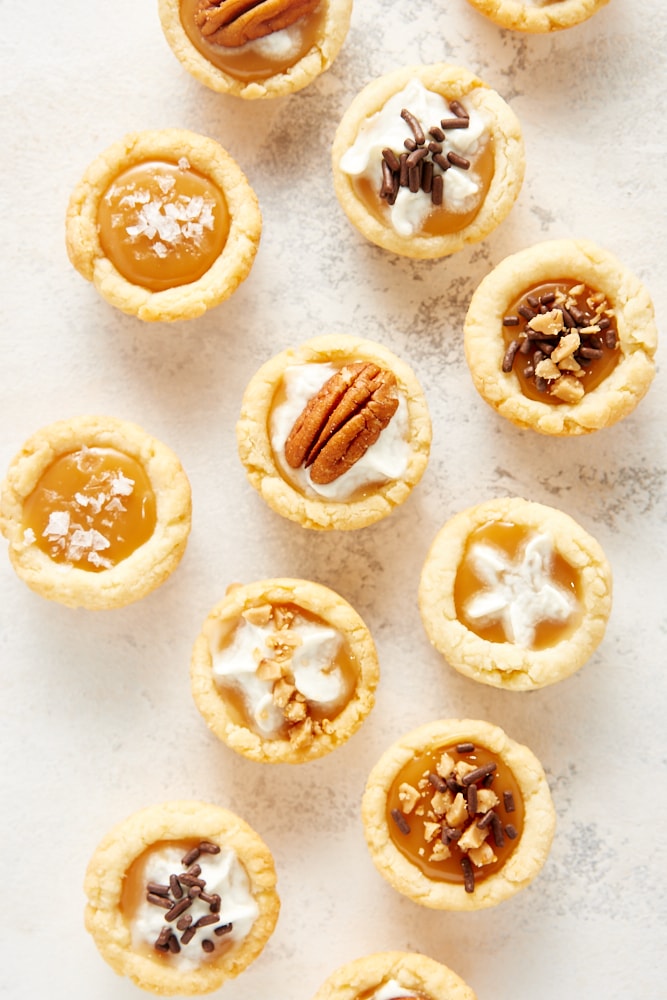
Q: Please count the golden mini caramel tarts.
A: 12